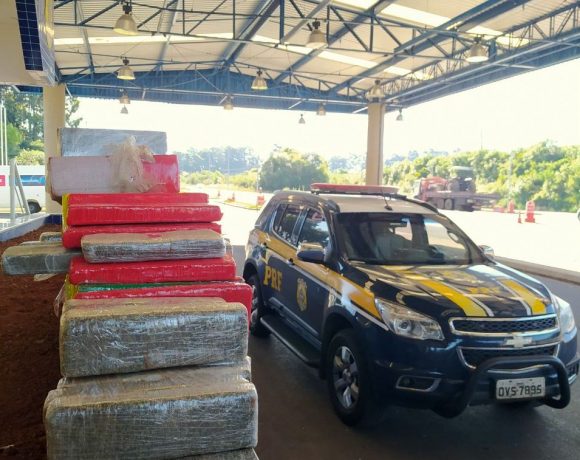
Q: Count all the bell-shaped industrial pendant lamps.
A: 12